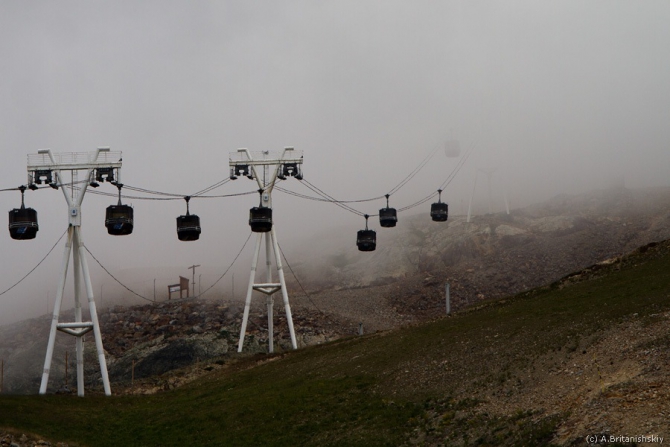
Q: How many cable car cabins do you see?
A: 8